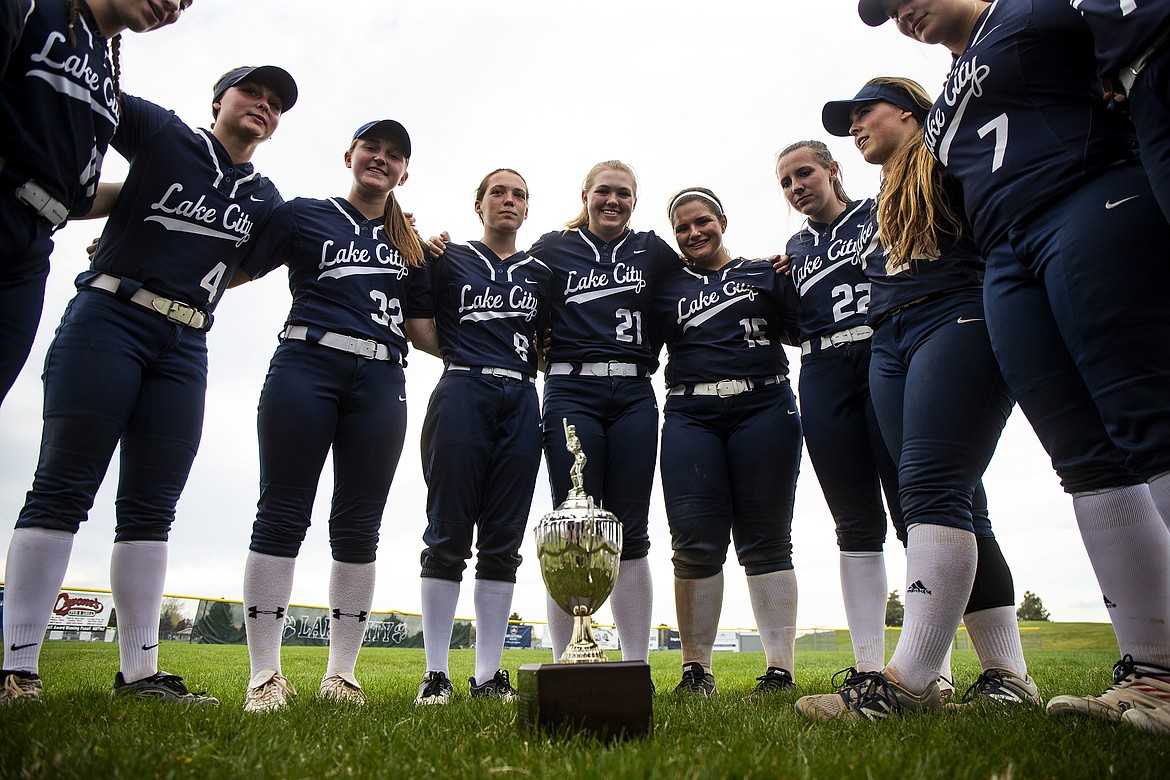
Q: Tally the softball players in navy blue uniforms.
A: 10